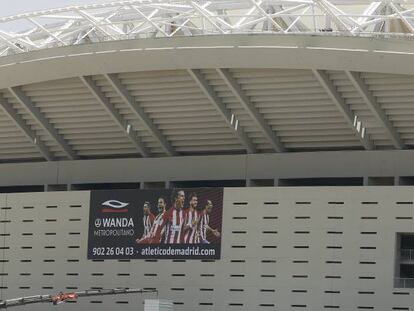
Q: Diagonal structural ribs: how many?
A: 8